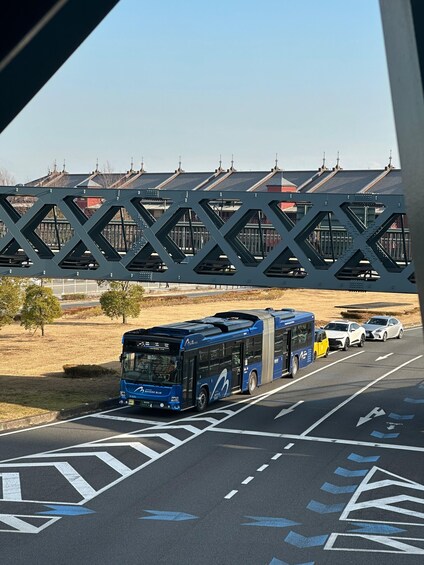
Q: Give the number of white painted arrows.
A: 3